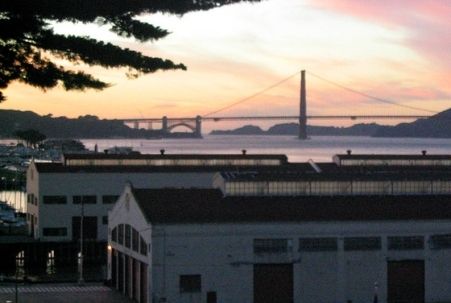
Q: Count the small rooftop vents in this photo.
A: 5